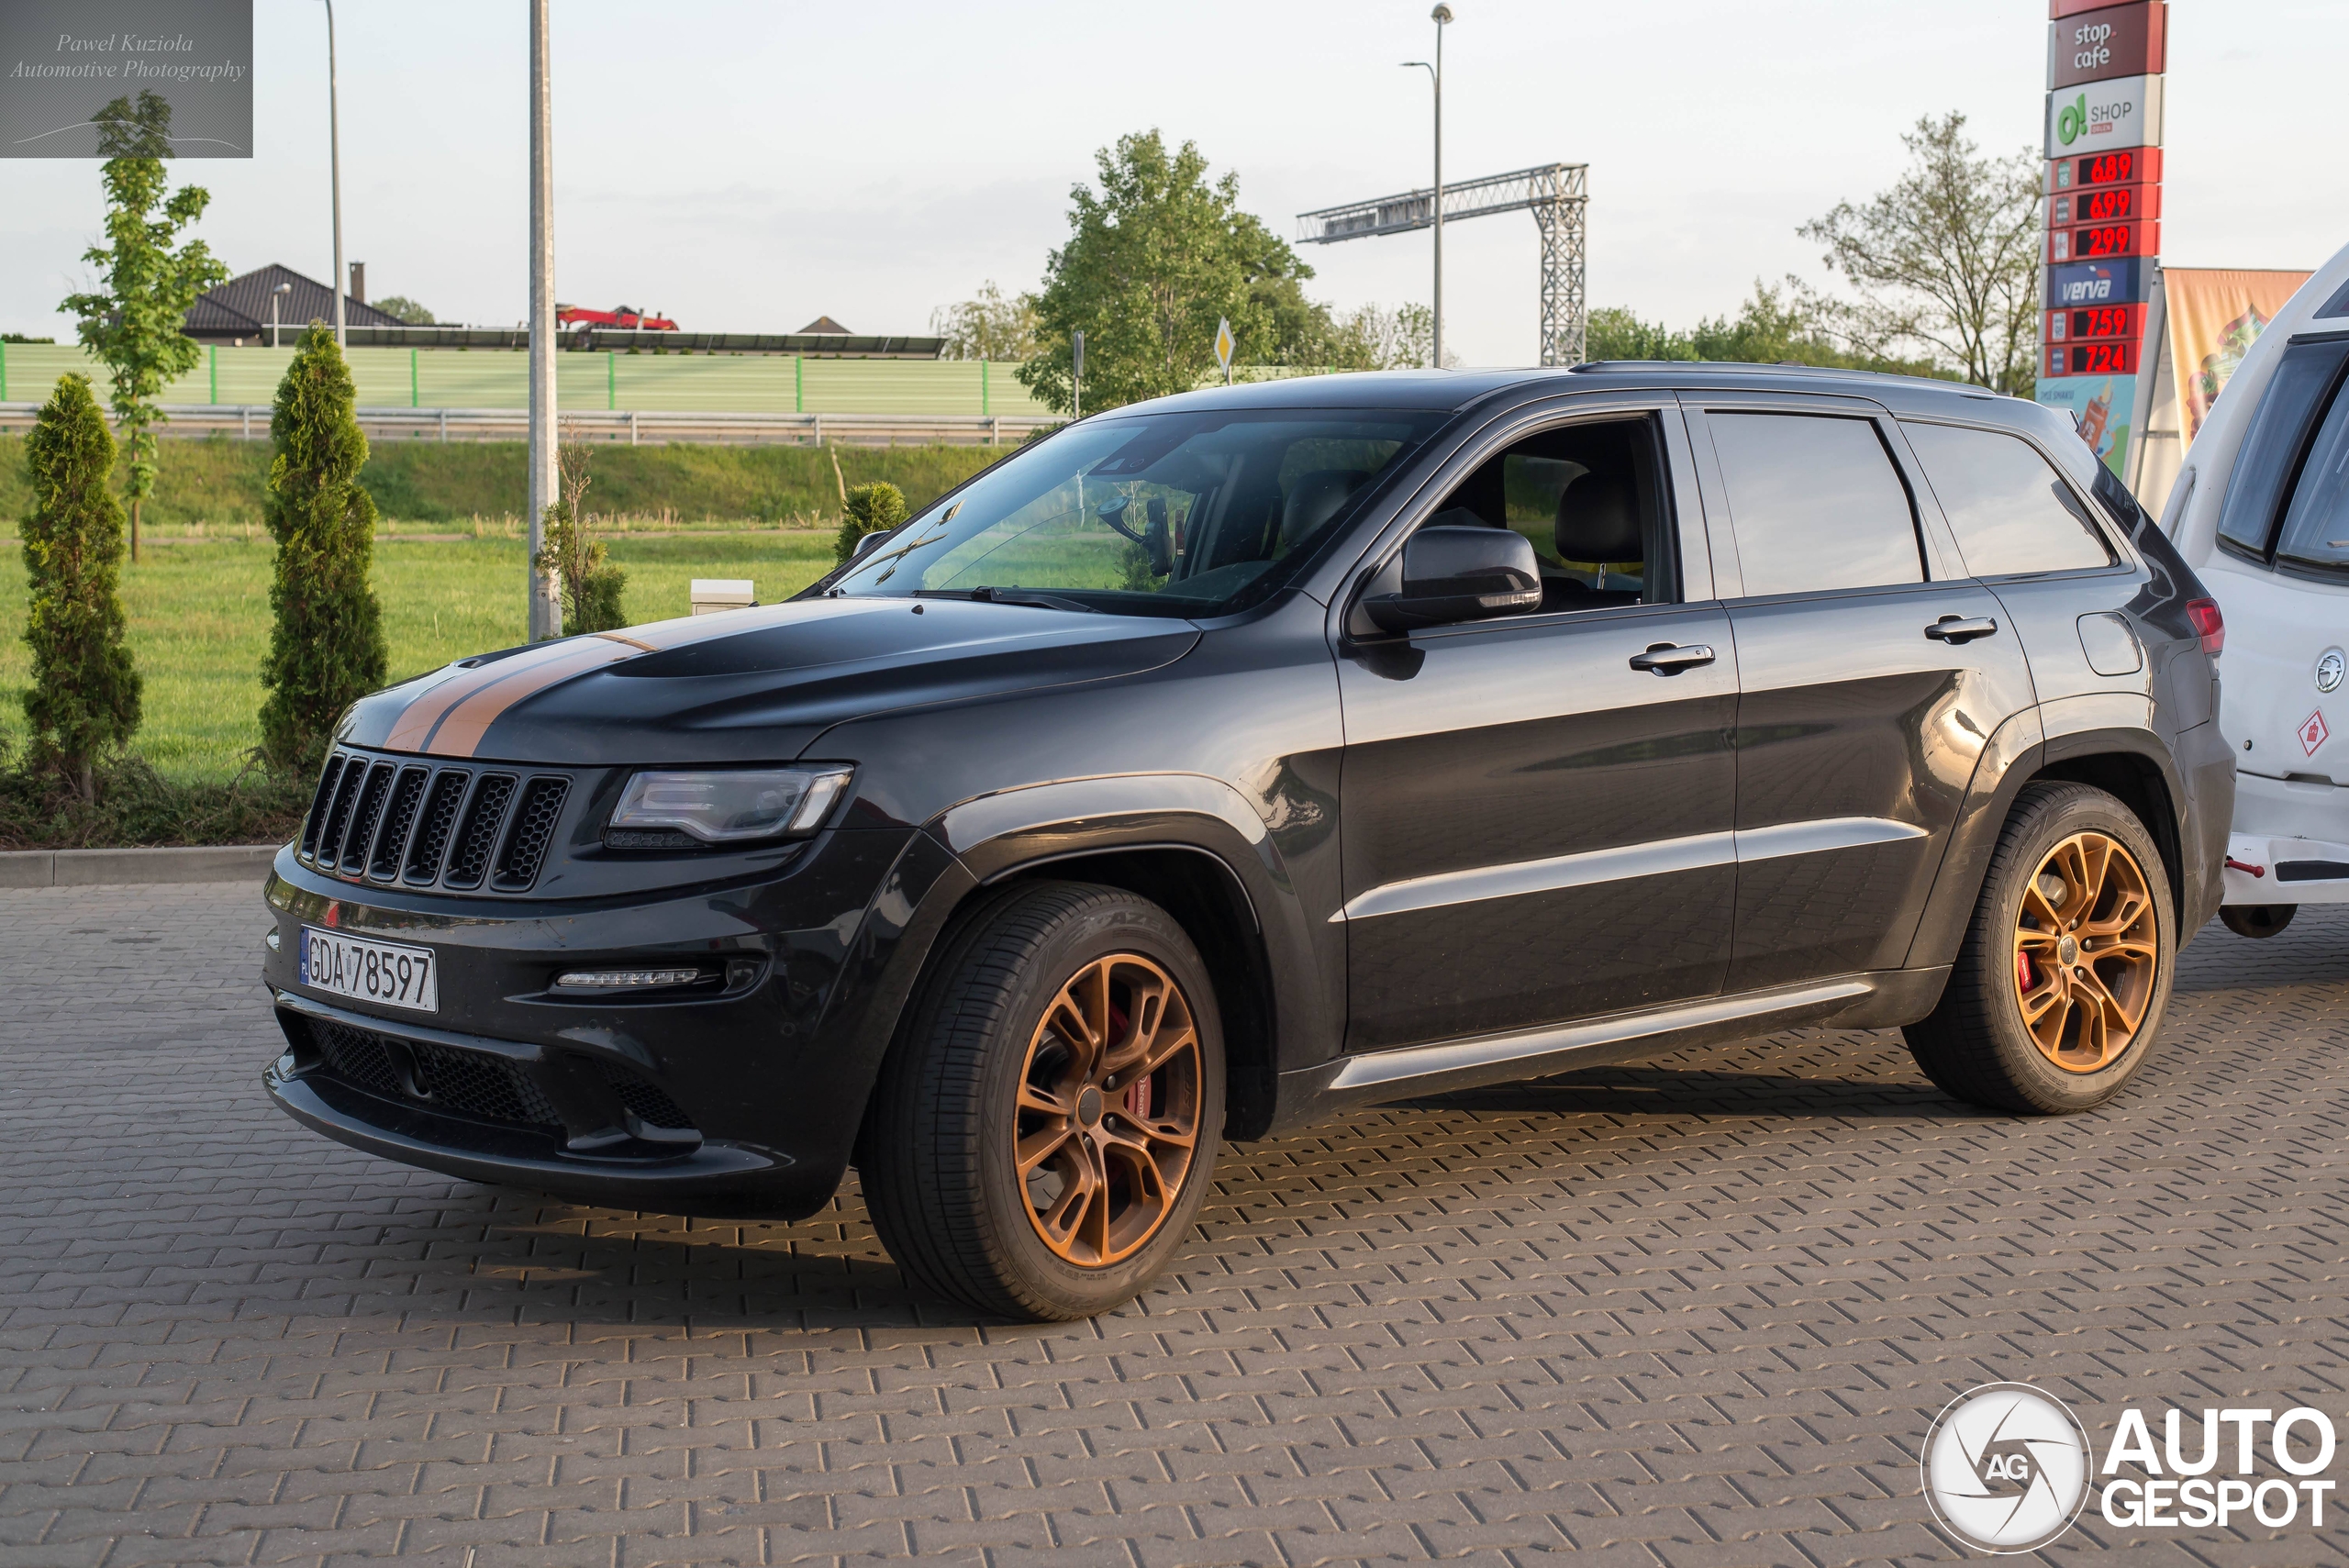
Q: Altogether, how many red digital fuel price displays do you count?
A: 5